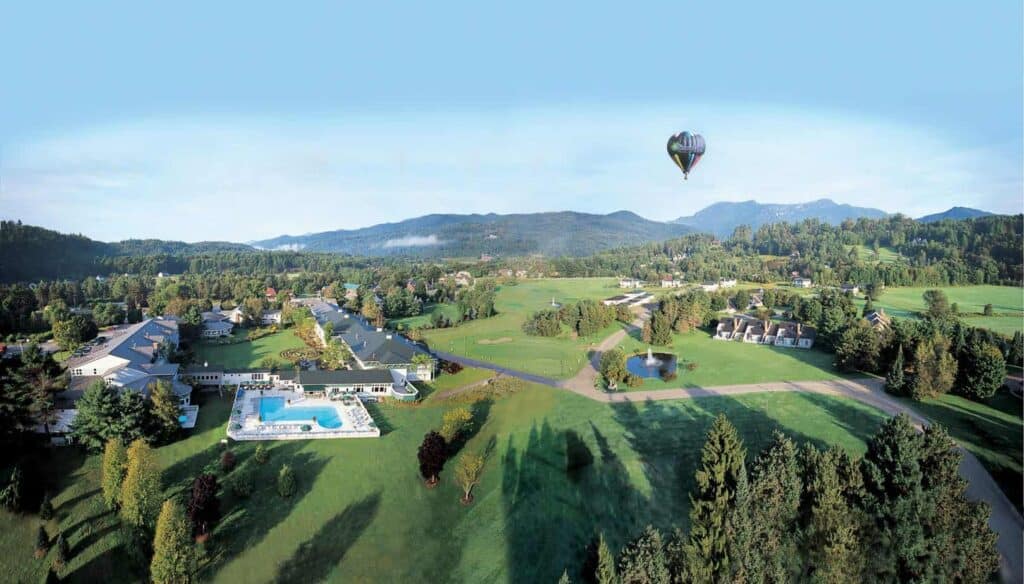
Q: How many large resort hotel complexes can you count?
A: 1